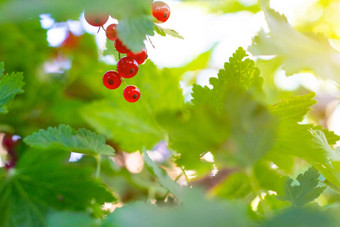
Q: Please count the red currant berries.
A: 8